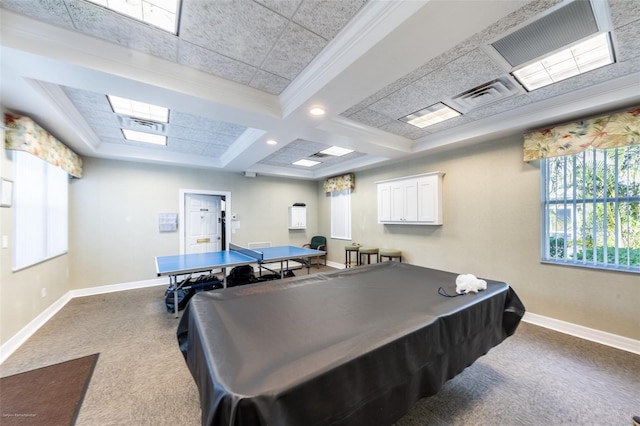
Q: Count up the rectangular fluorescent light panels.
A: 7